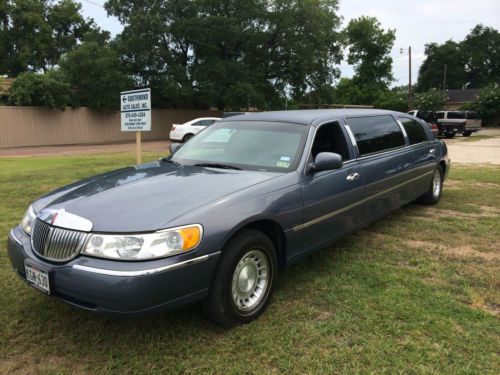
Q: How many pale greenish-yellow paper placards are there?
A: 1